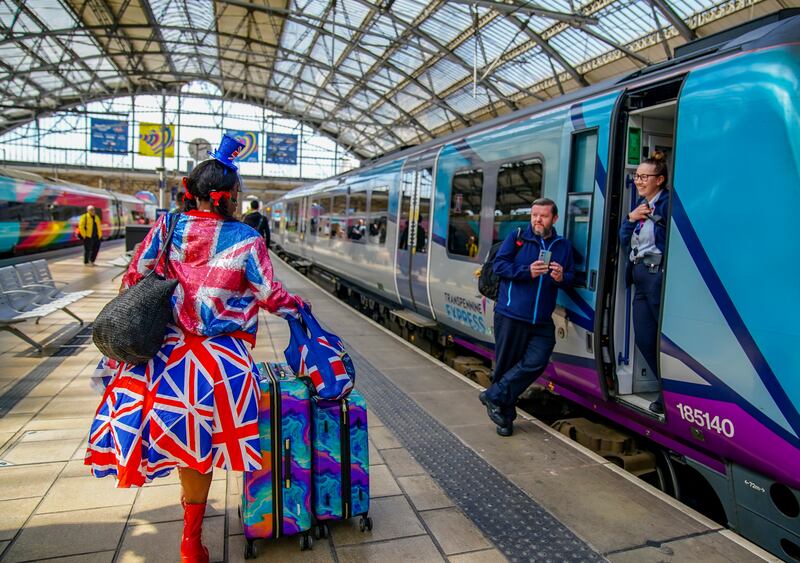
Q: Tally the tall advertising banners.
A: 4